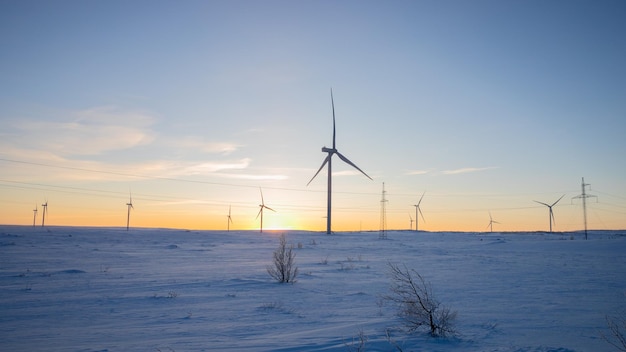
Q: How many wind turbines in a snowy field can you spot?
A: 10